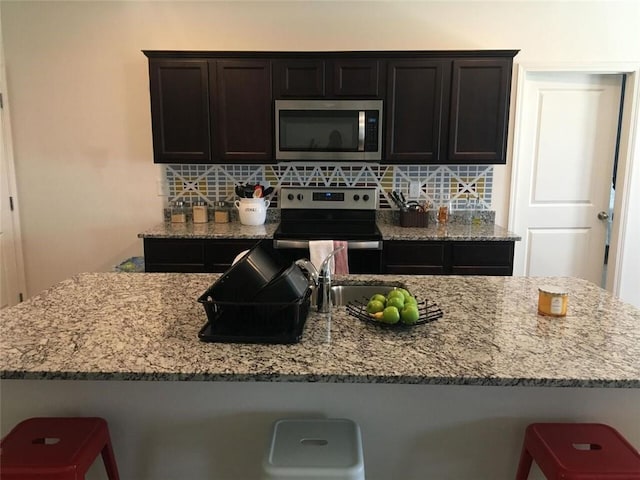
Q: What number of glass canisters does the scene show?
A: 3